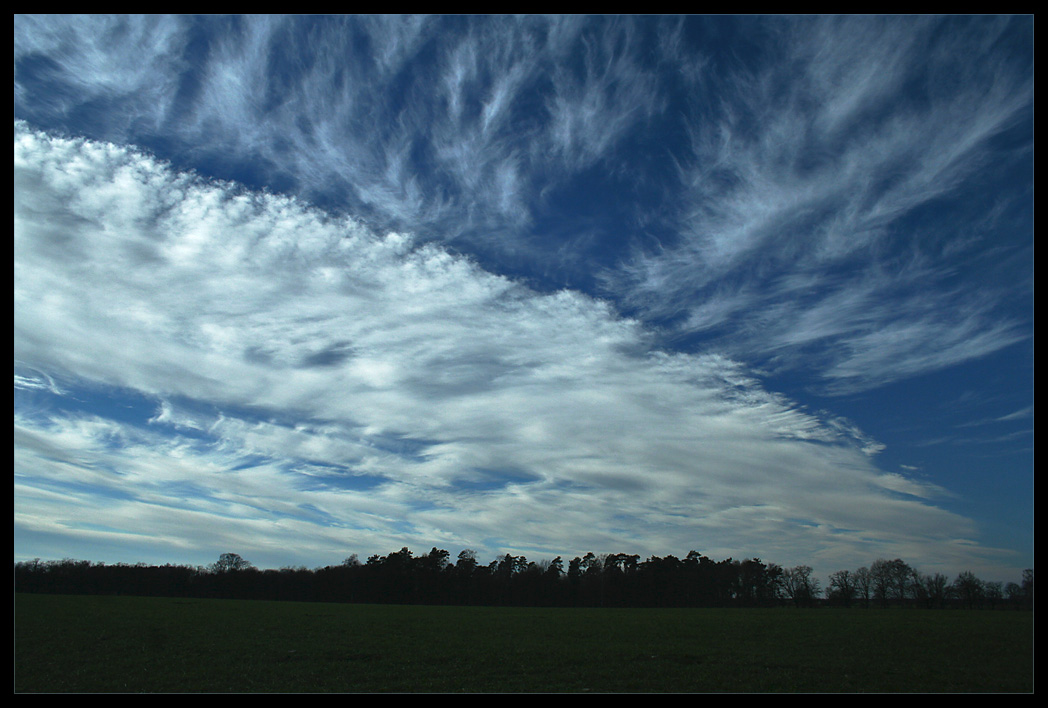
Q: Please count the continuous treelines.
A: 1